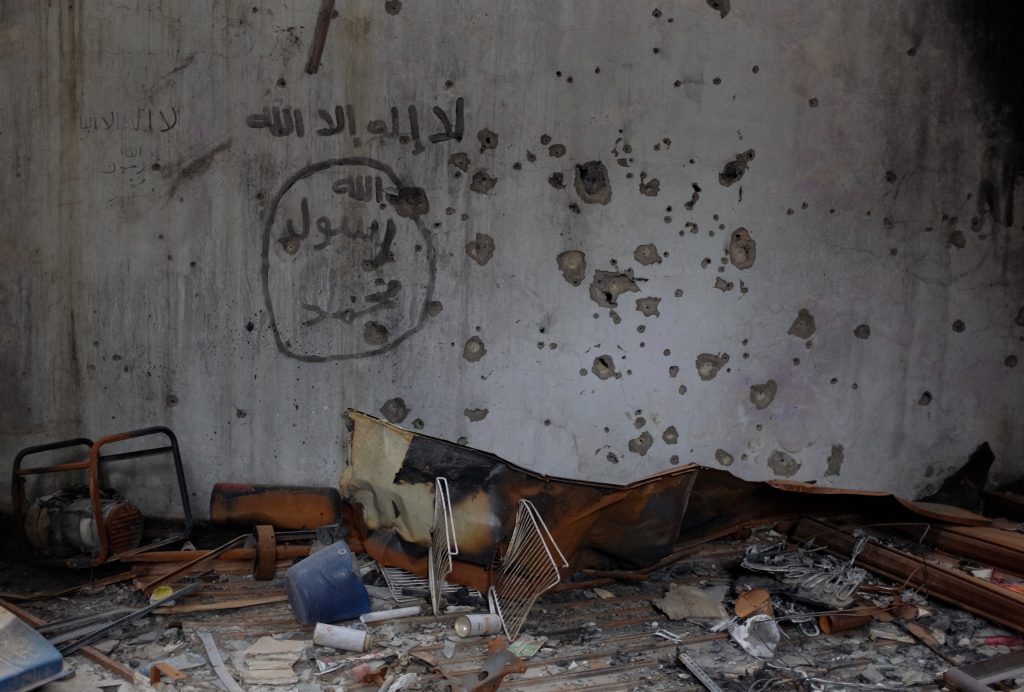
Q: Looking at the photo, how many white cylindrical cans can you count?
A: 2